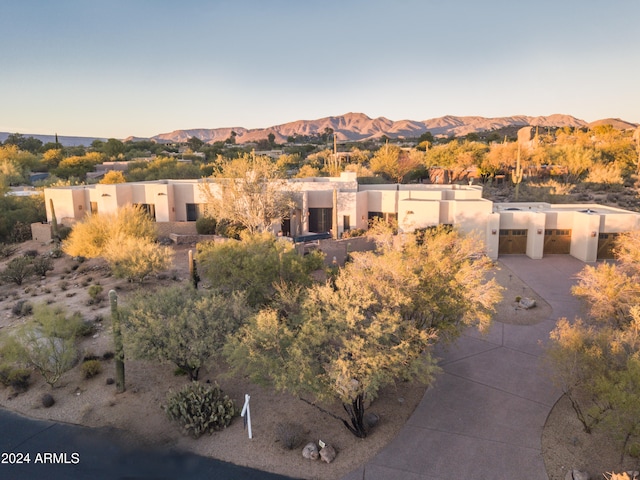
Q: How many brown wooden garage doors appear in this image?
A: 3